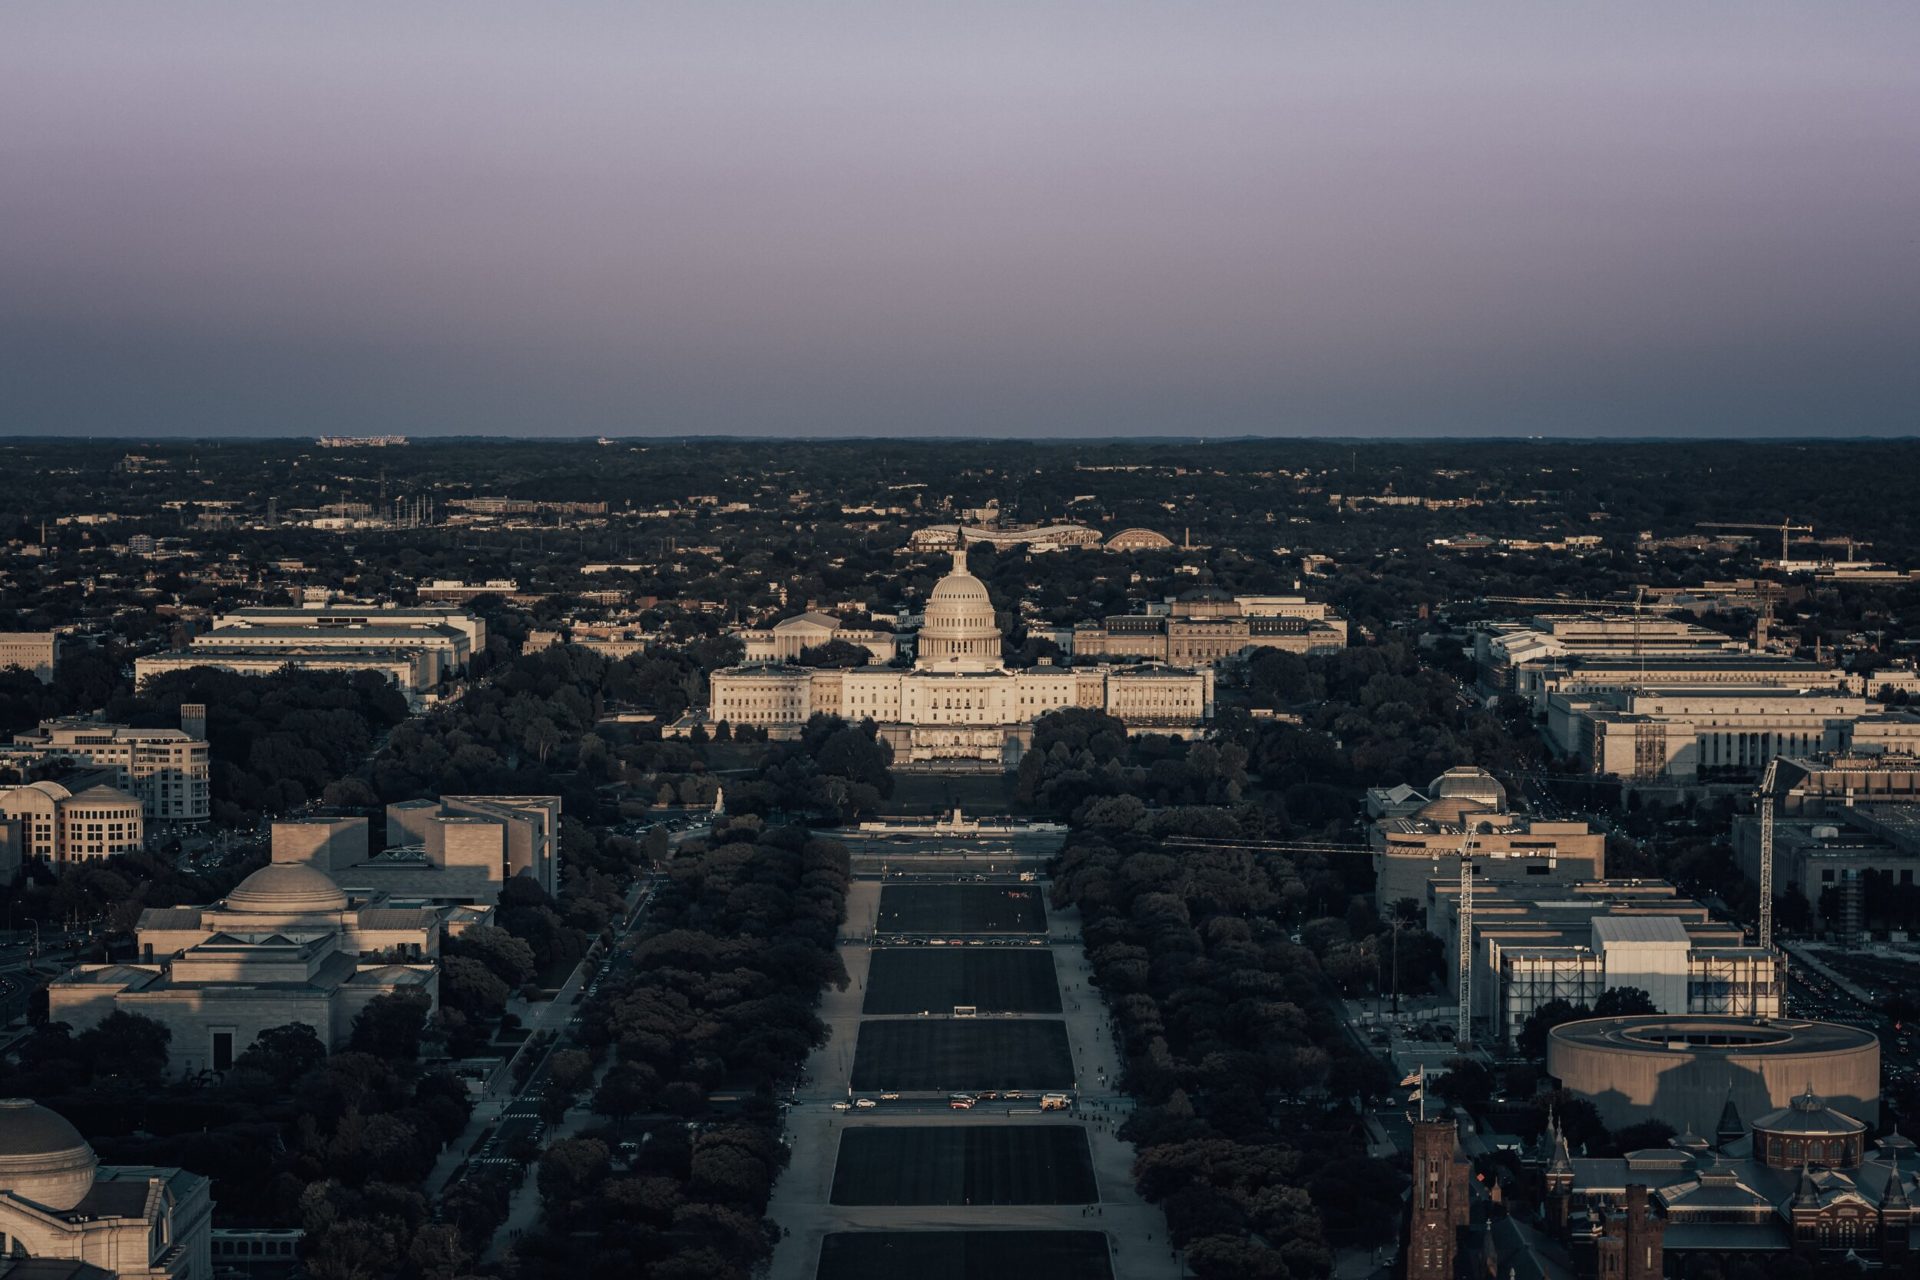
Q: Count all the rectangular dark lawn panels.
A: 5